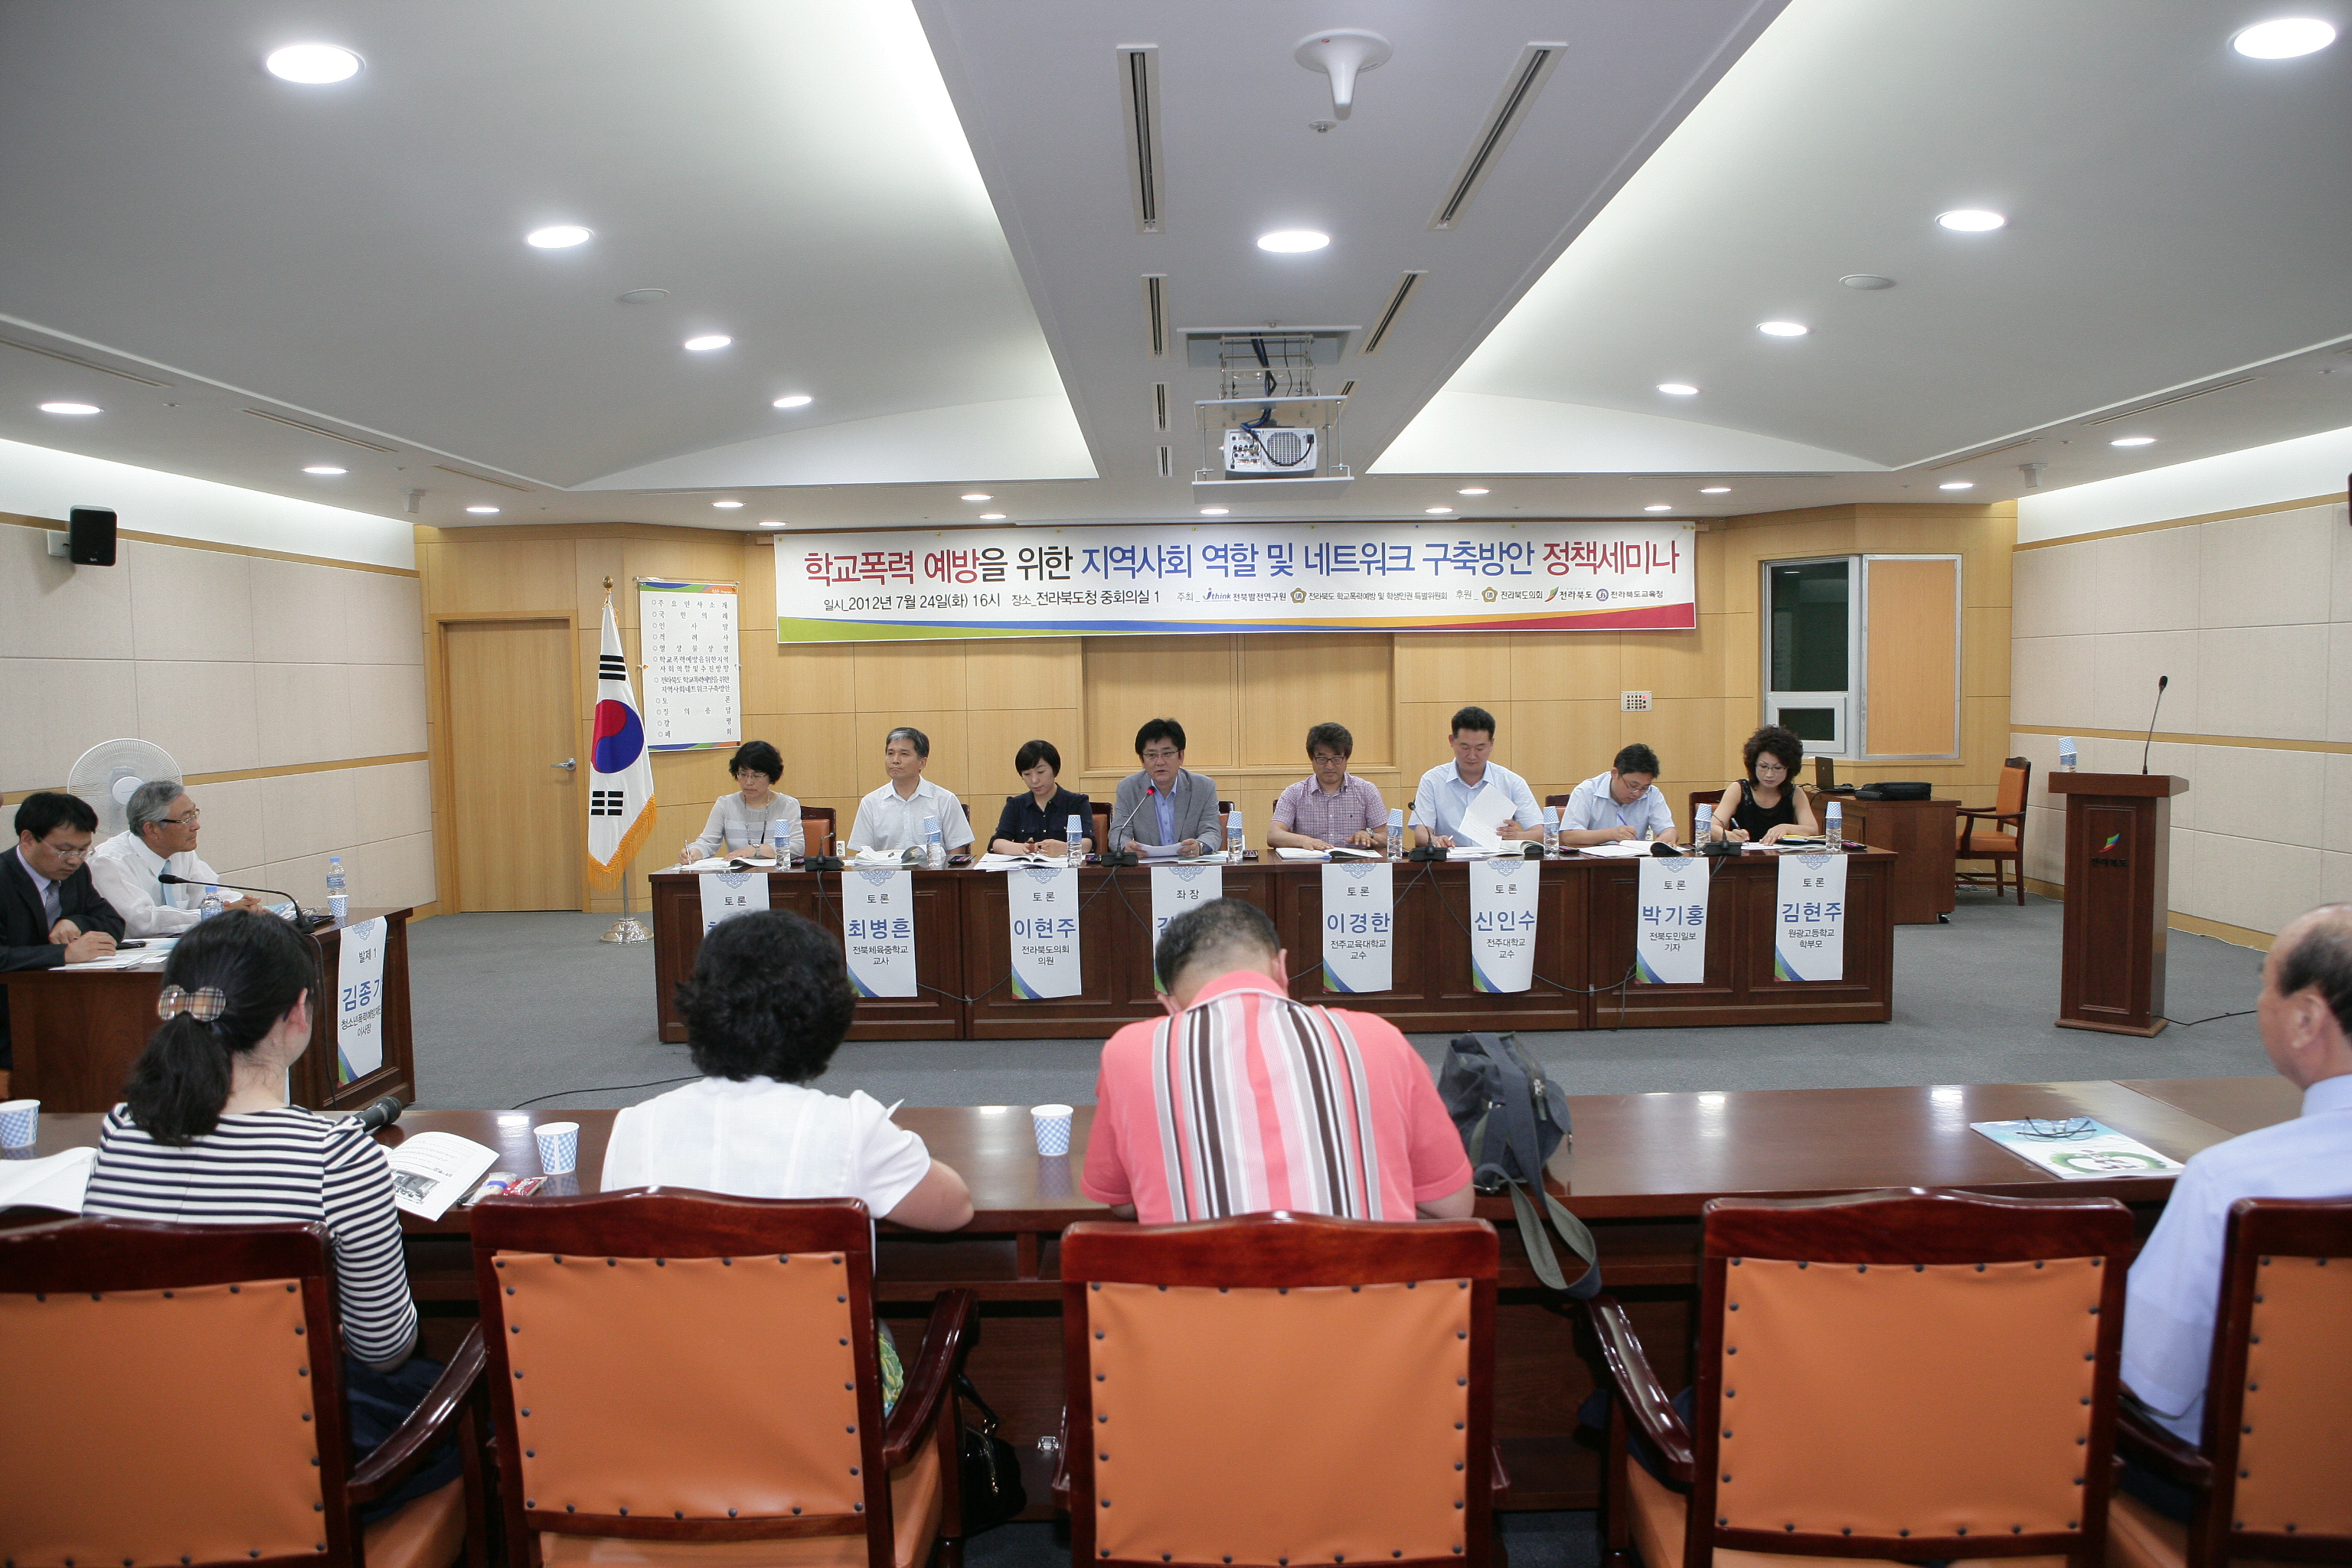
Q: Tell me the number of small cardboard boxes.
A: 0